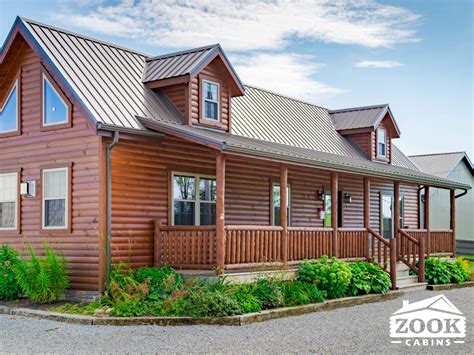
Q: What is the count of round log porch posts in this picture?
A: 7